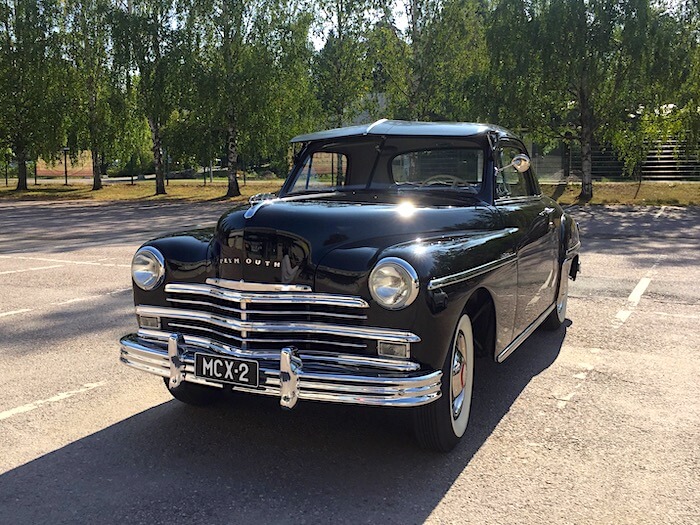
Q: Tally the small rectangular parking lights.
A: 2